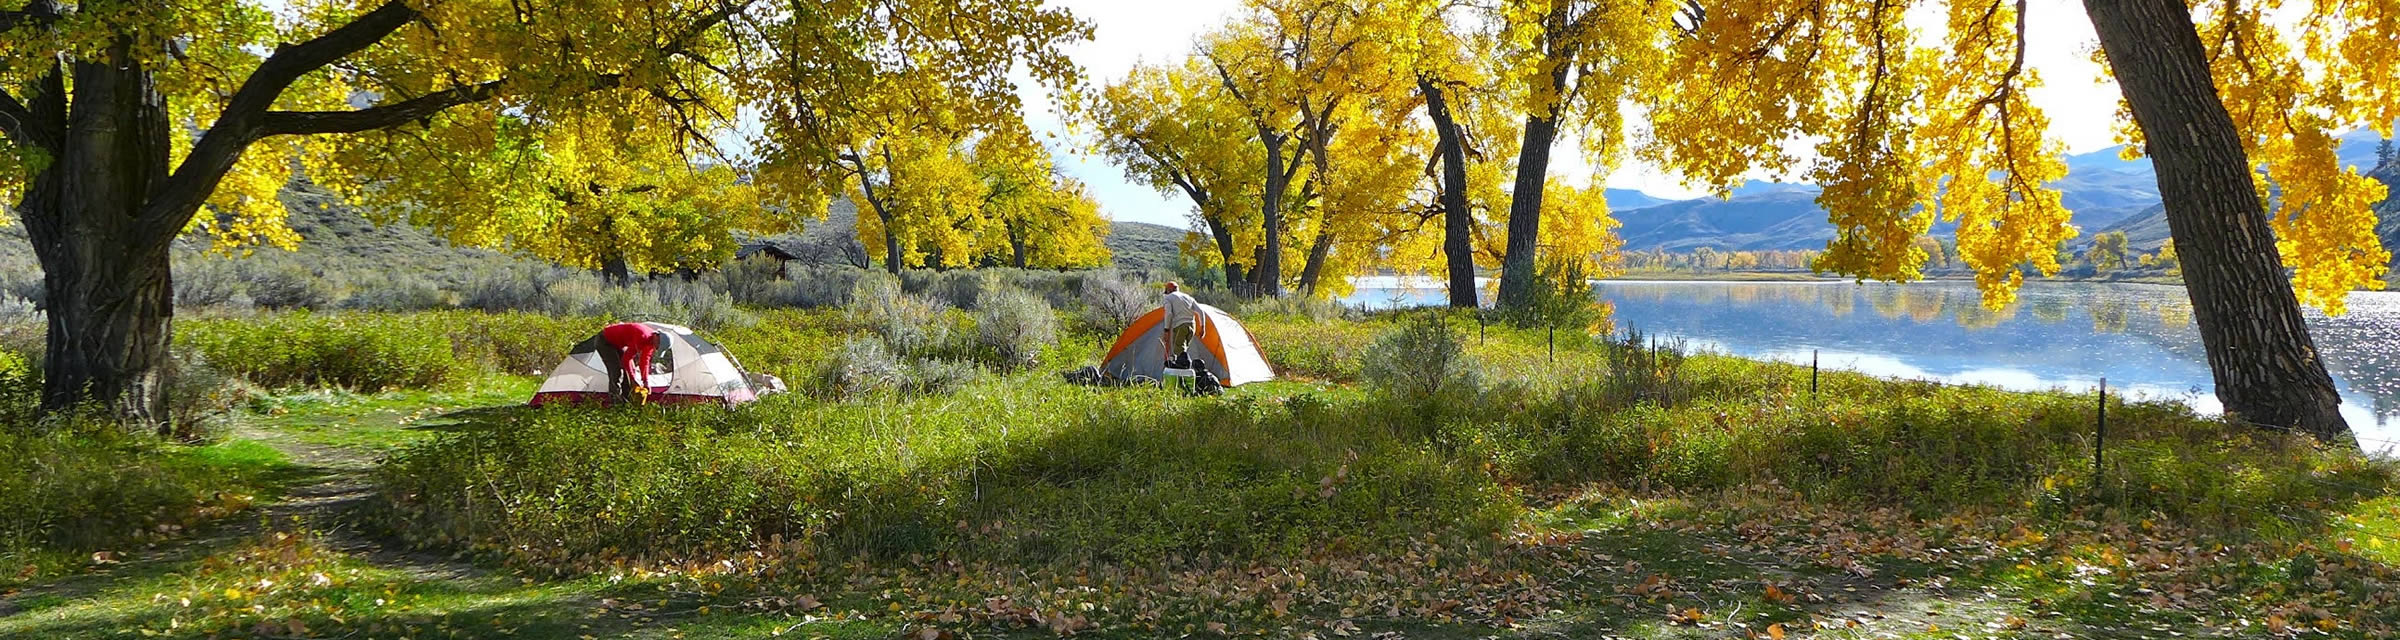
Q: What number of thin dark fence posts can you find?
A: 5